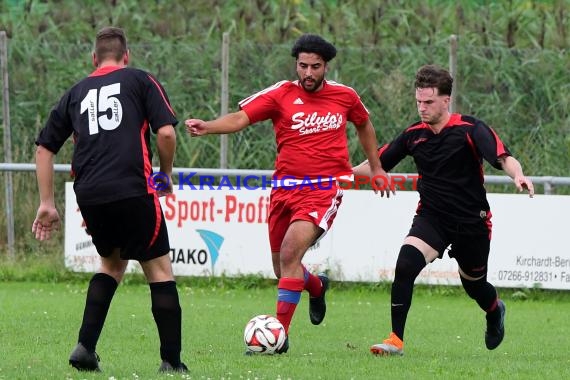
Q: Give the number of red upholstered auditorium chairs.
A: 0